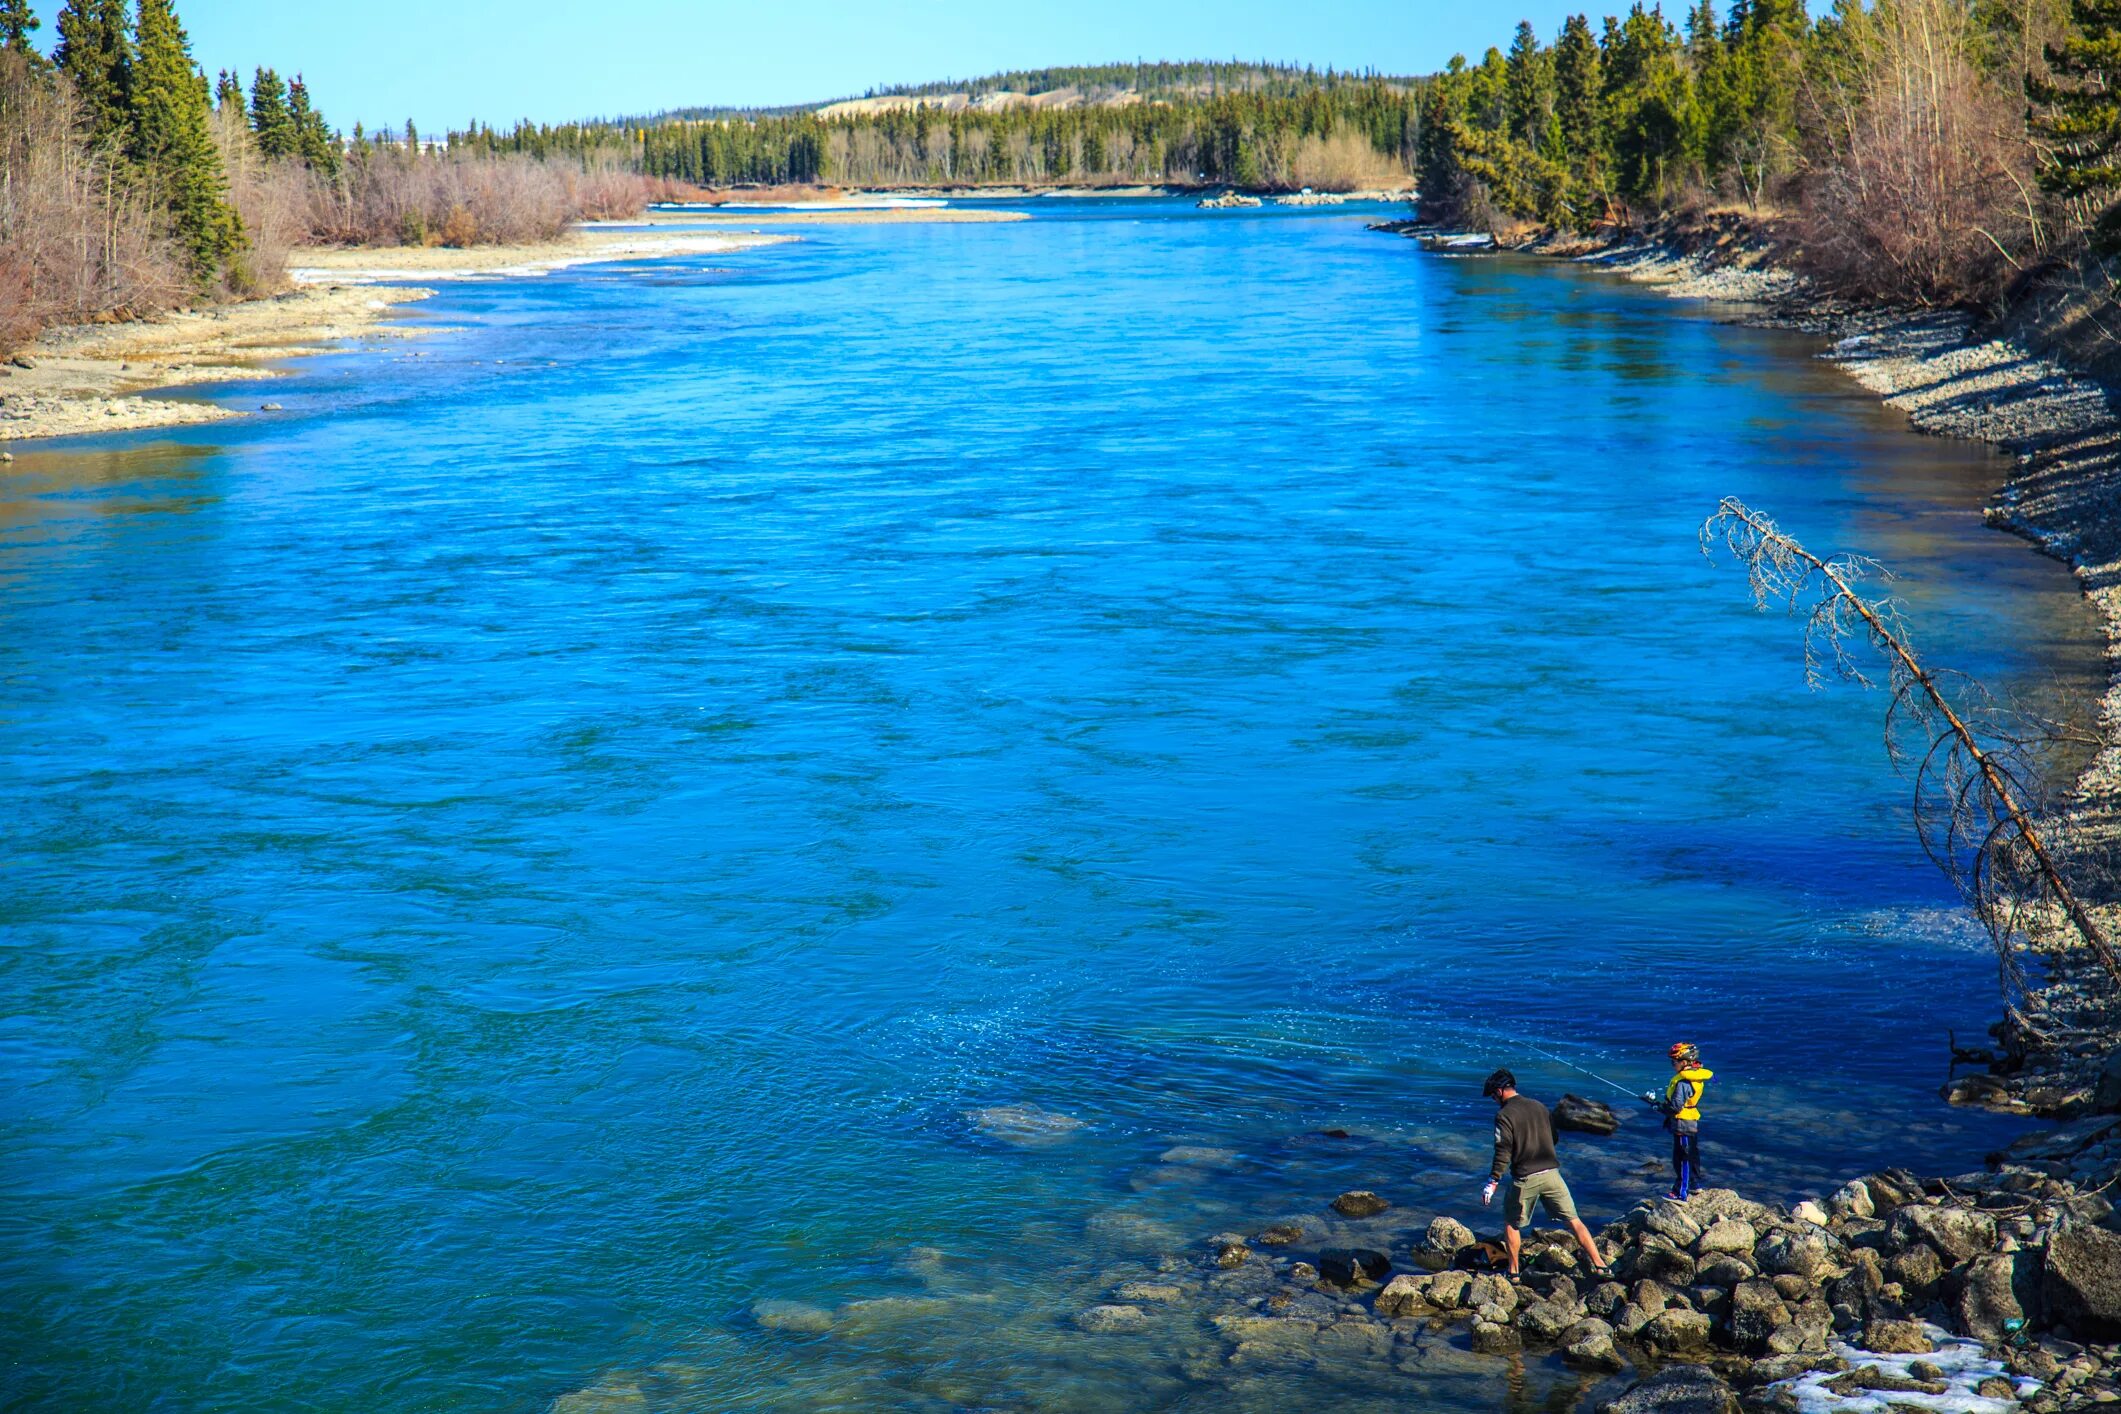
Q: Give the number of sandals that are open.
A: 2